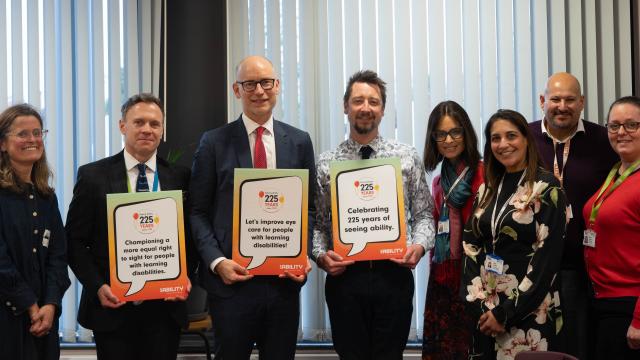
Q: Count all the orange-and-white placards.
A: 3